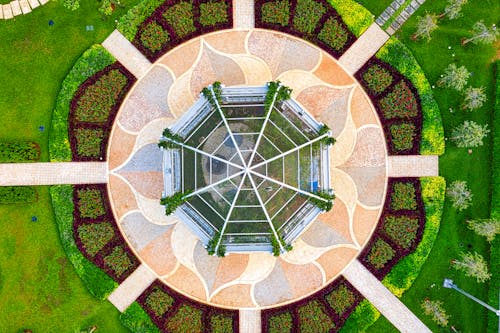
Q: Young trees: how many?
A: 10